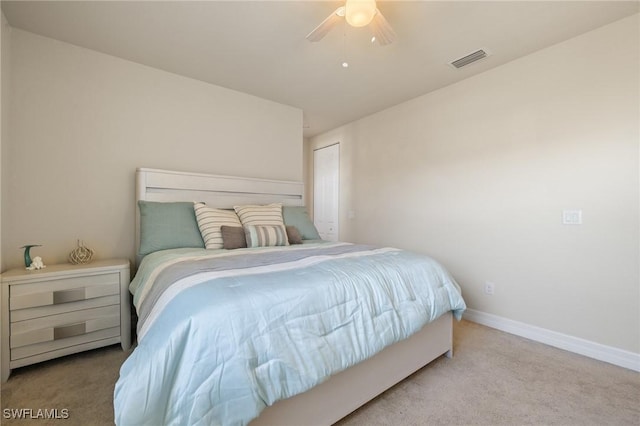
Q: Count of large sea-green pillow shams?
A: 2